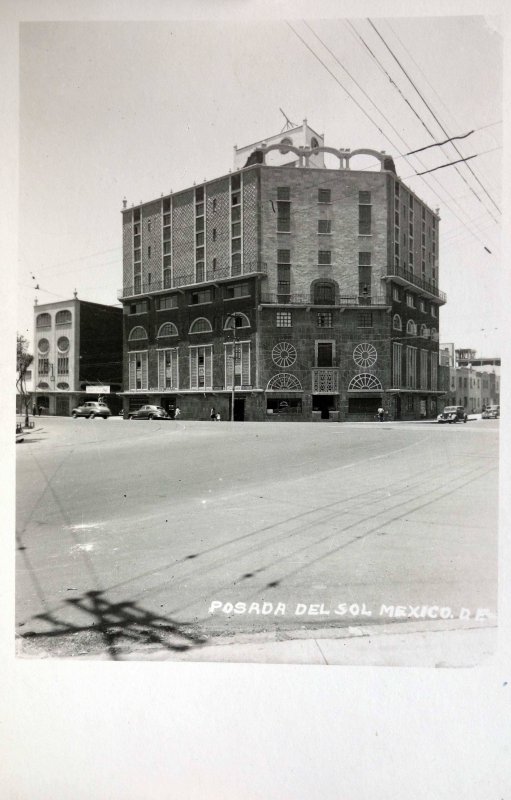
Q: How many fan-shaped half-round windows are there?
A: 2